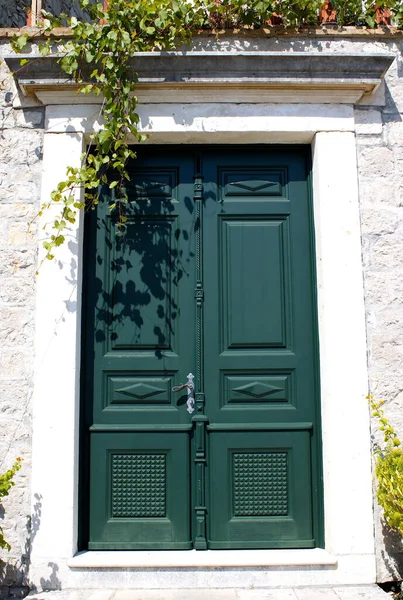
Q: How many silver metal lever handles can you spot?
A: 1